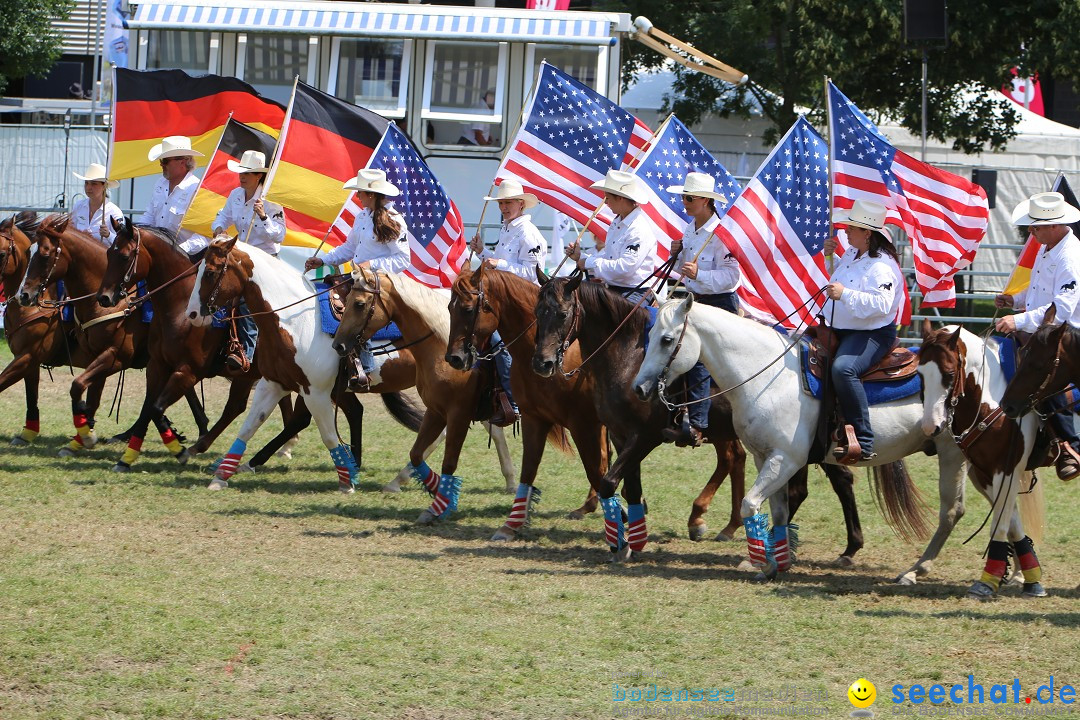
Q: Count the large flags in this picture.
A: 9